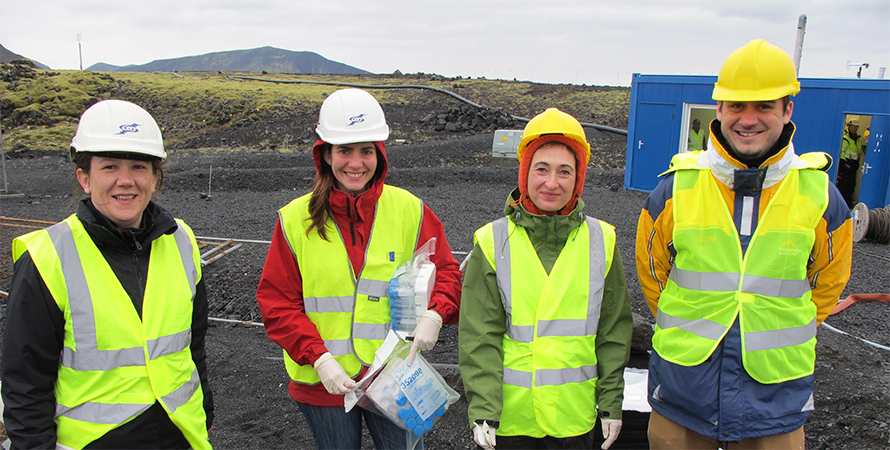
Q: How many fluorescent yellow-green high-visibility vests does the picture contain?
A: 6